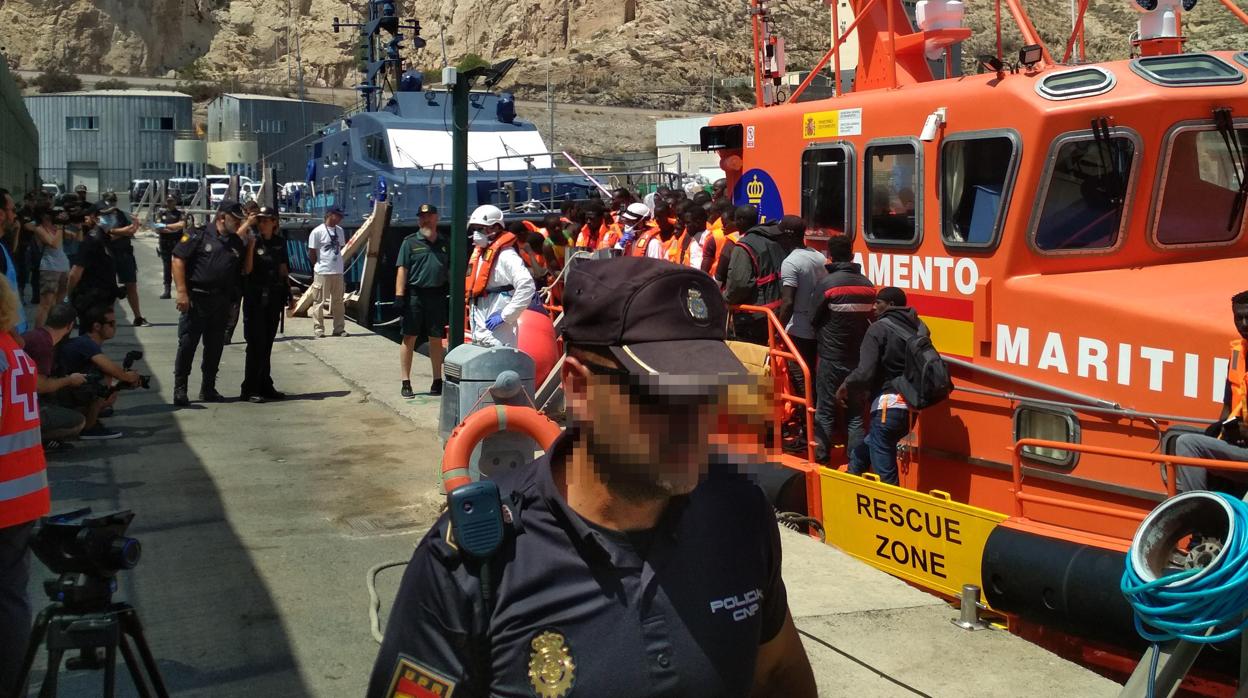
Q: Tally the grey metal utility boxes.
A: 1